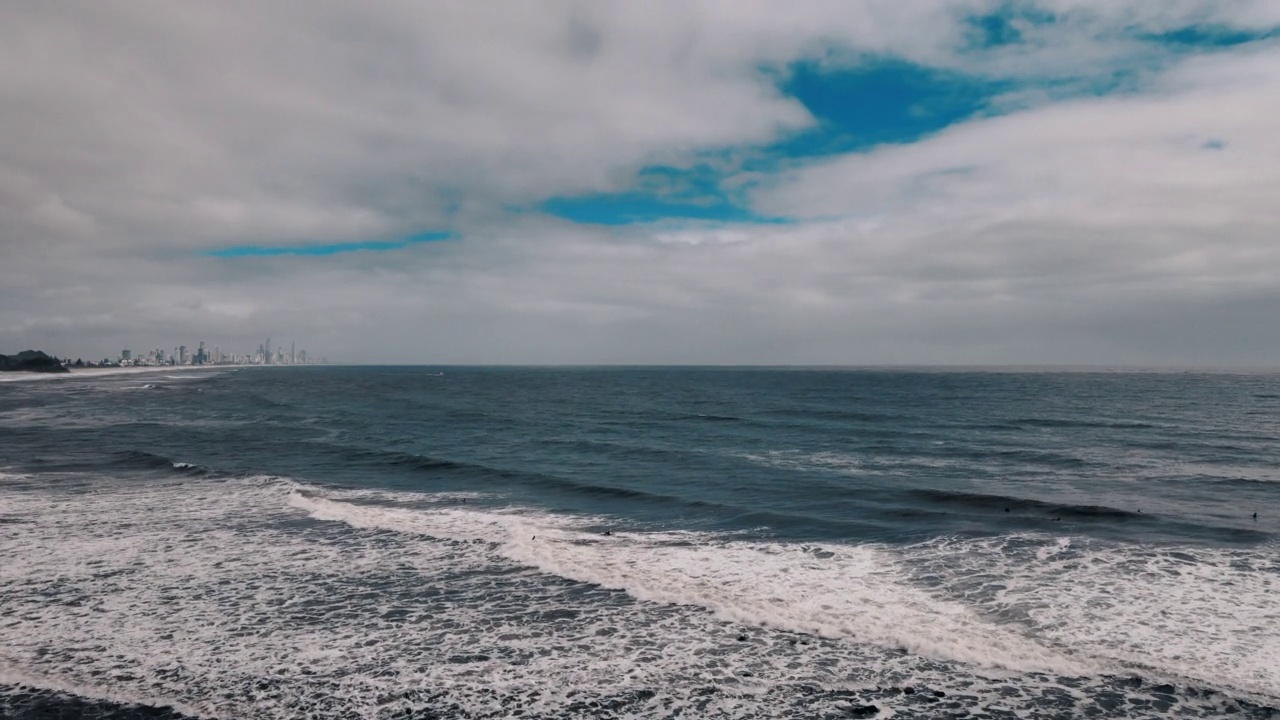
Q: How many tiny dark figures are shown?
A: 7